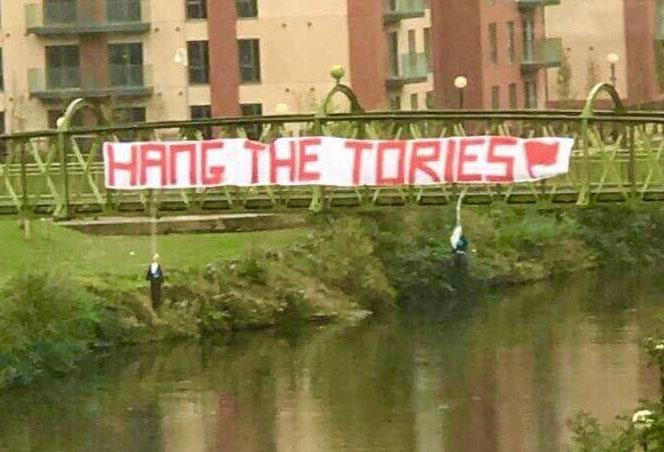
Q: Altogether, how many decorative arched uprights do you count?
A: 3